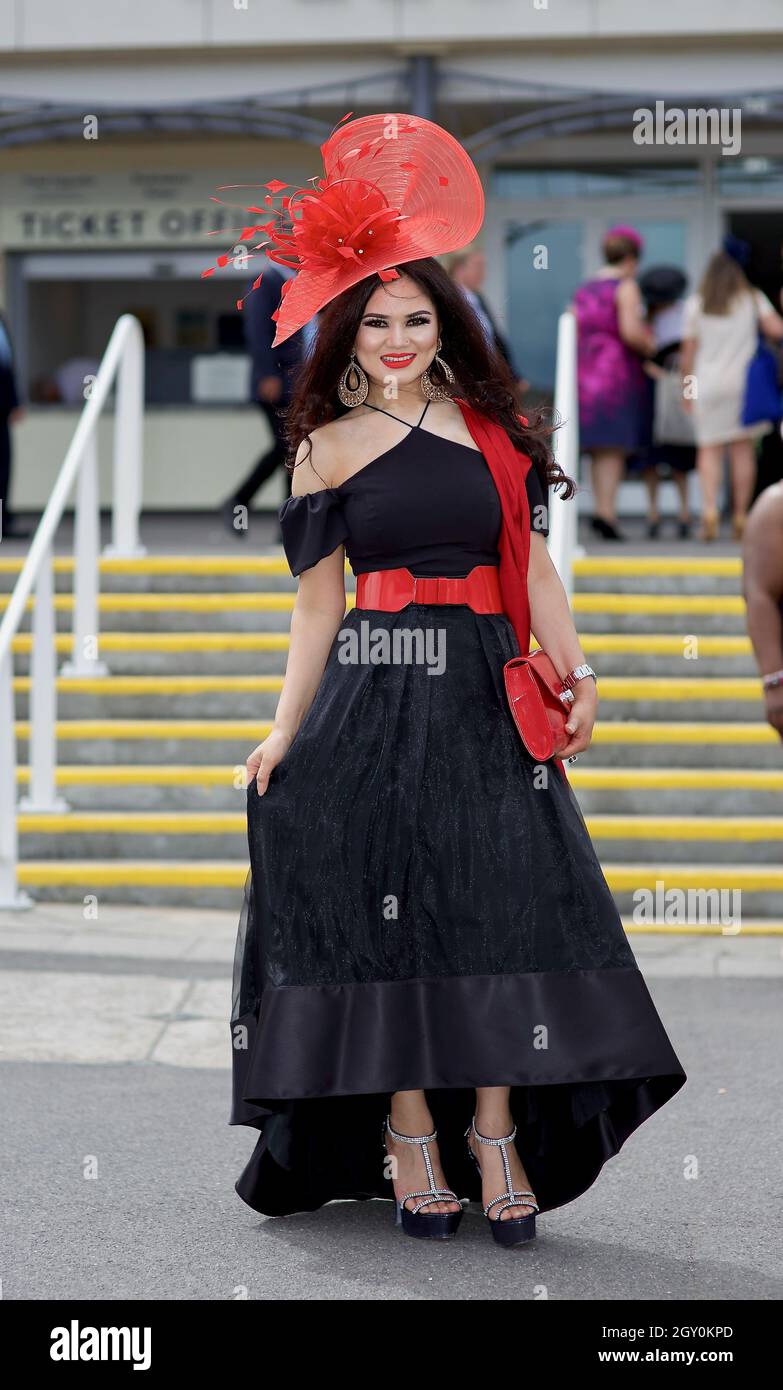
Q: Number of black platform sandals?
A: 2